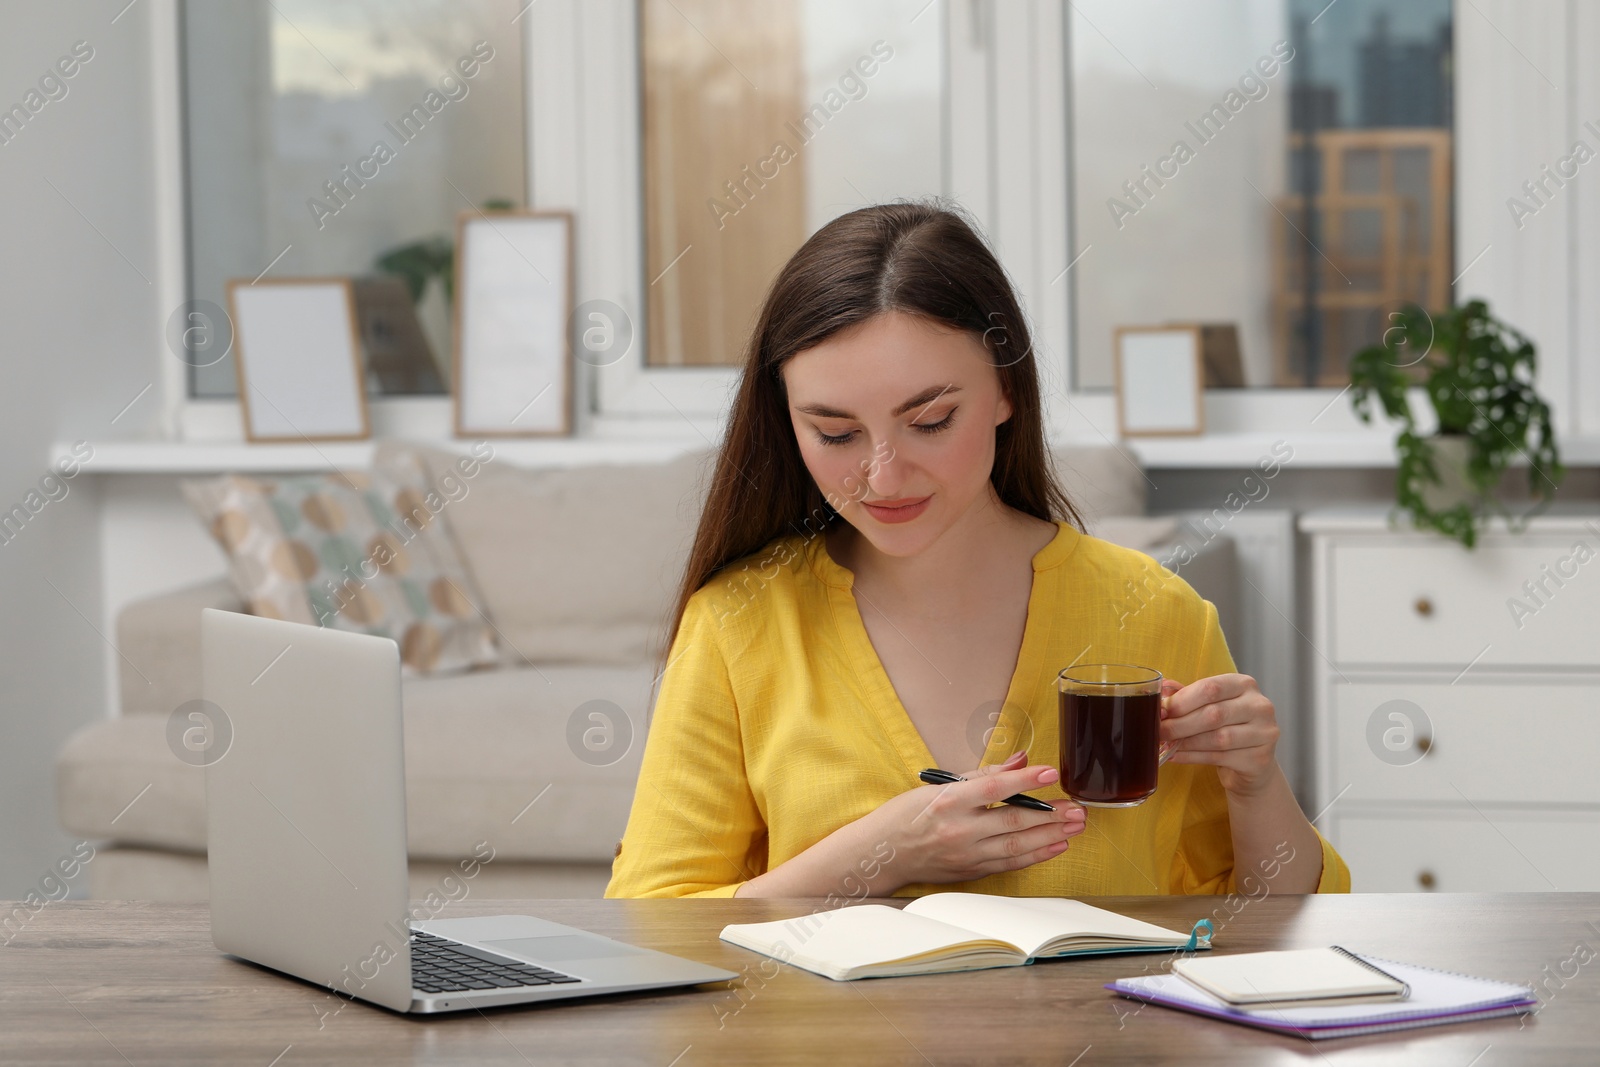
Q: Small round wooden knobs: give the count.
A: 3